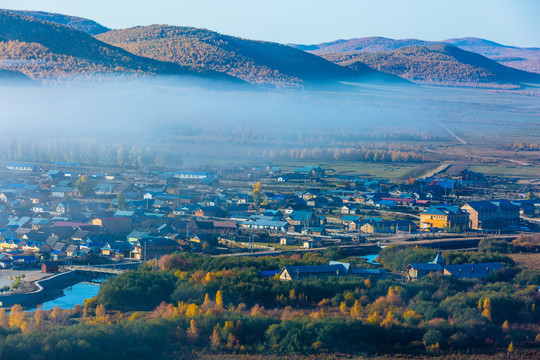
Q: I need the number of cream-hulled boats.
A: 0